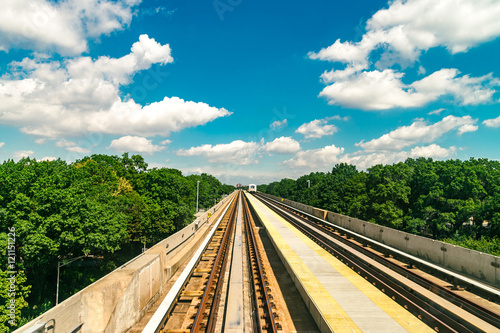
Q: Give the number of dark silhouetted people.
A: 0